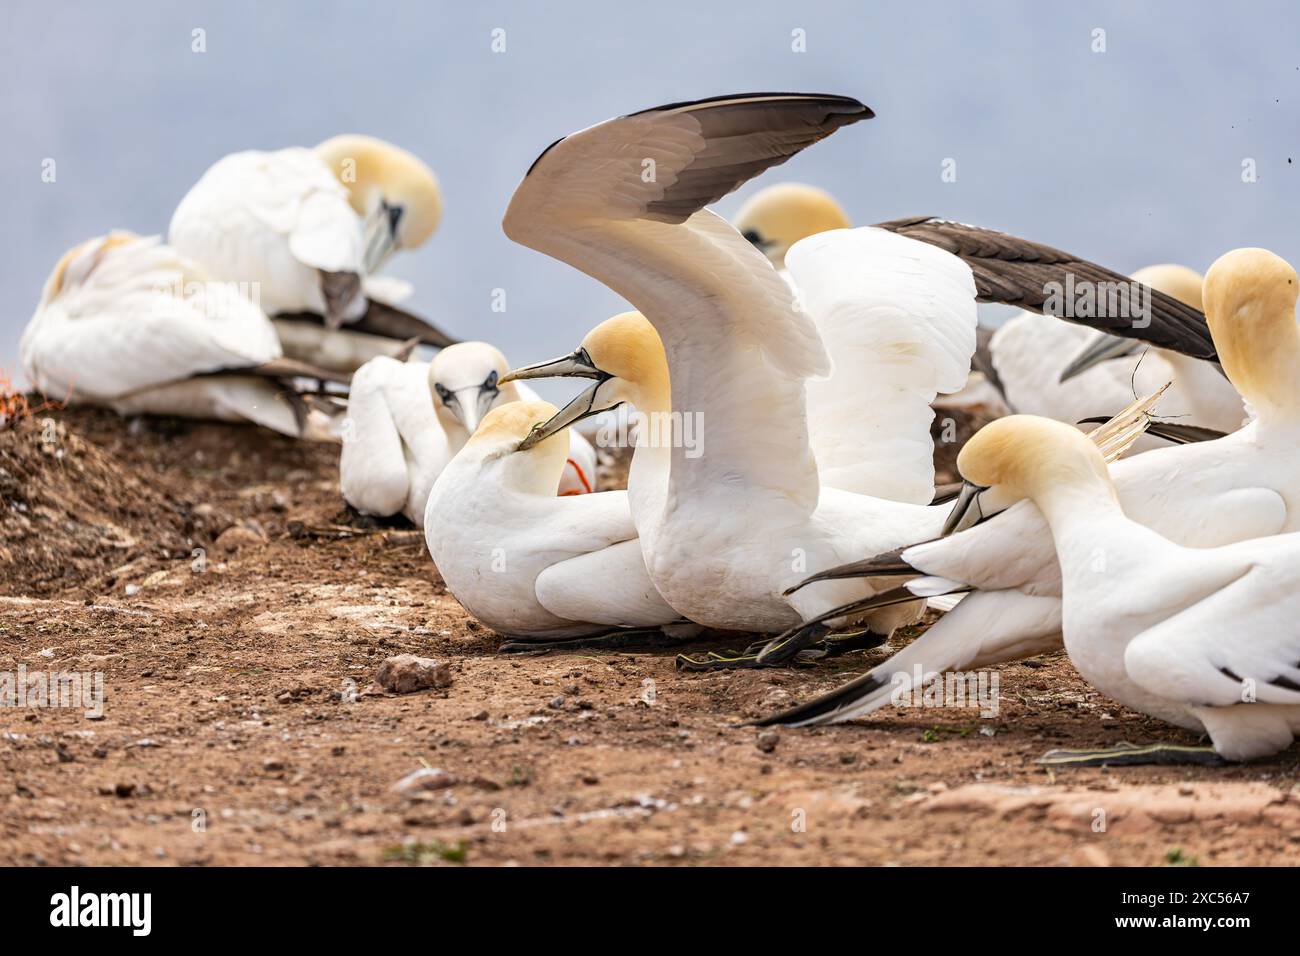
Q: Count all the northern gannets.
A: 9